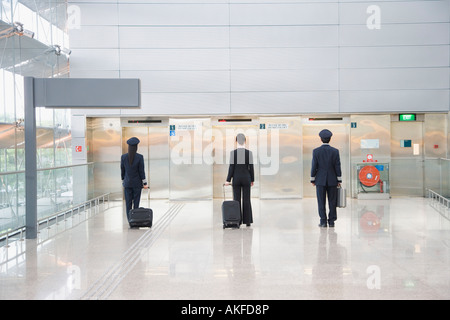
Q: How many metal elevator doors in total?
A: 3